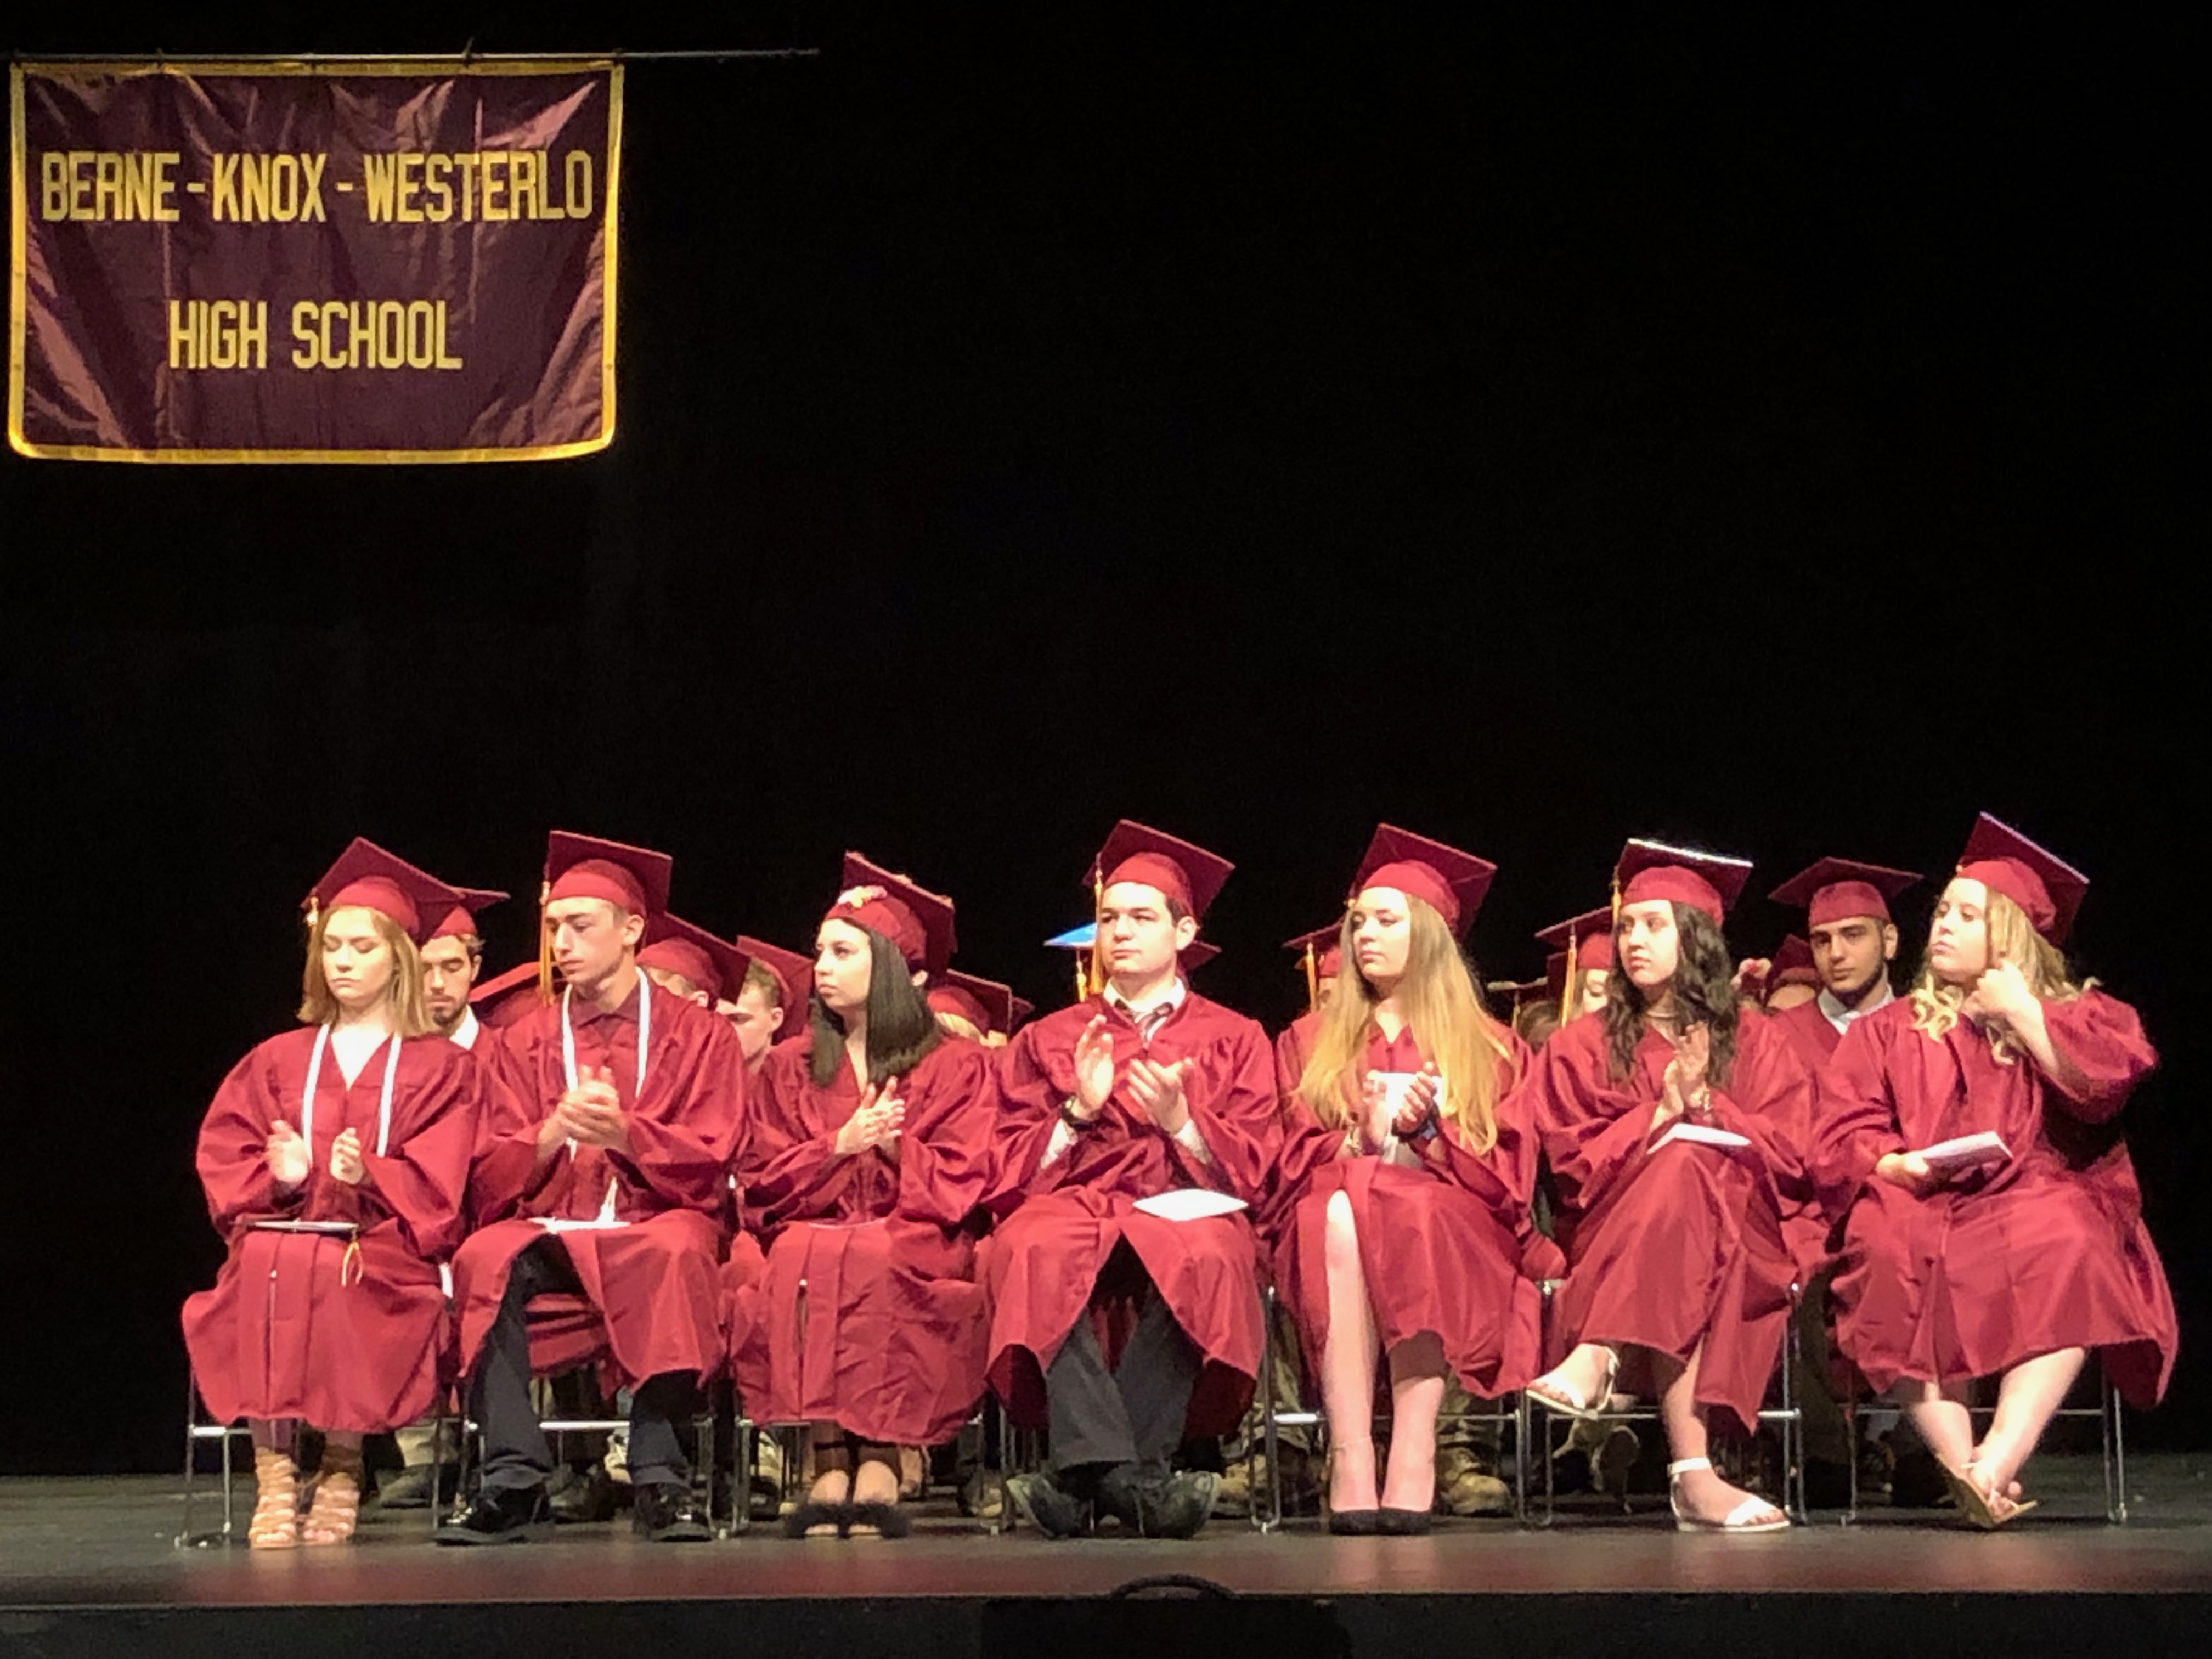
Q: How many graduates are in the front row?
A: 7